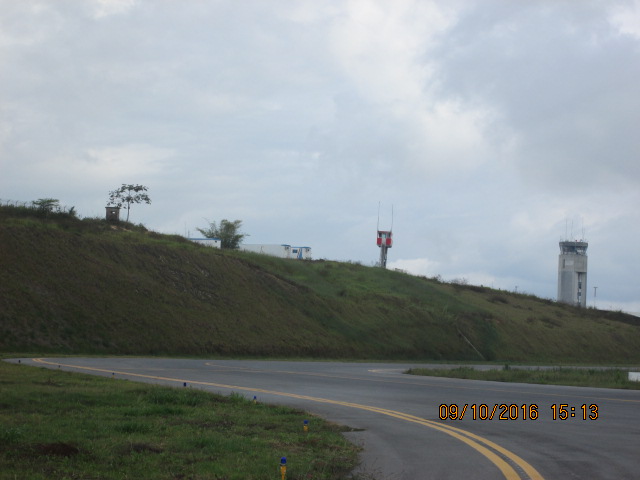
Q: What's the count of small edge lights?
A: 7